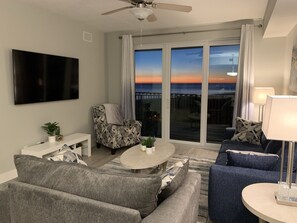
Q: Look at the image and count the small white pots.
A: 4